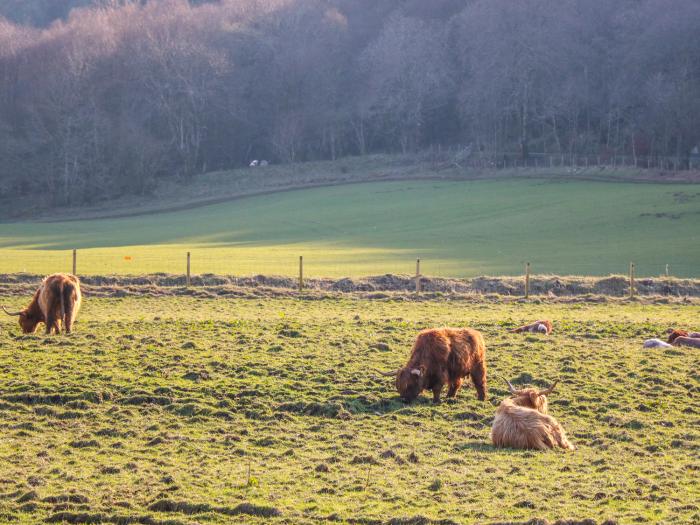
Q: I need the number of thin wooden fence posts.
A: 6